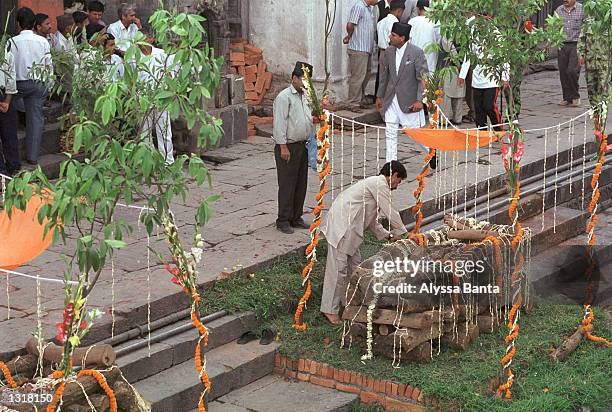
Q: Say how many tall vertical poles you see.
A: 6